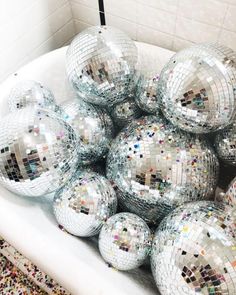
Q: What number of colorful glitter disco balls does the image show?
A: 13